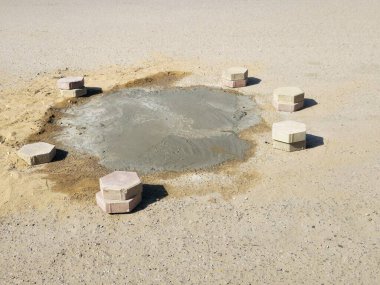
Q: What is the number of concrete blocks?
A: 11